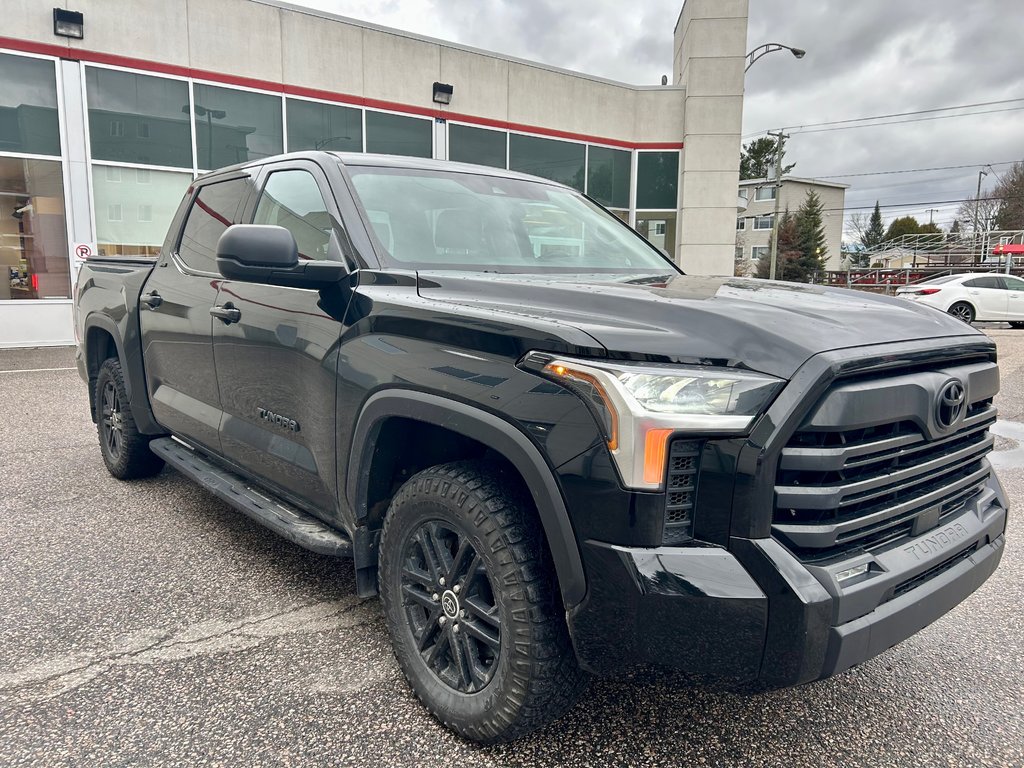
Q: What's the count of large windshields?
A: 1